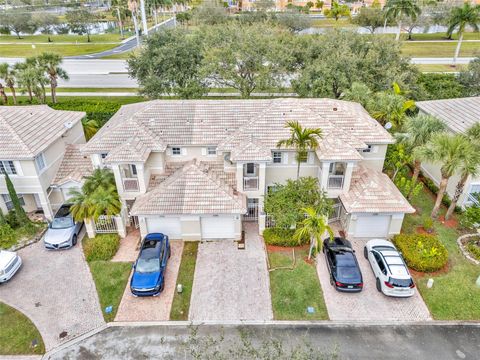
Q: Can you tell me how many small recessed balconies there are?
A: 3